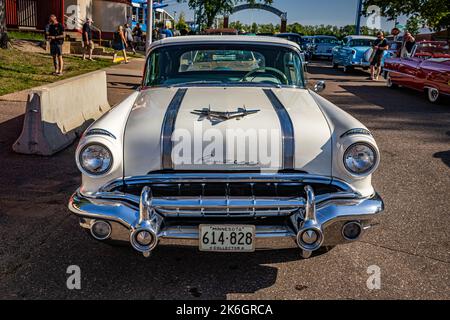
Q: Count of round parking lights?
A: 2